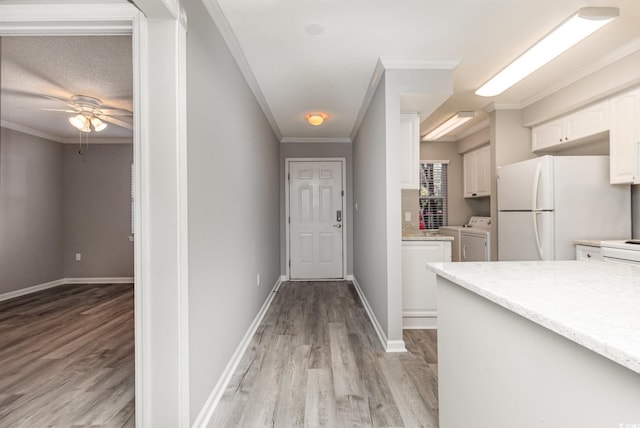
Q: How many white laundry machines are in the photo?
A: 2